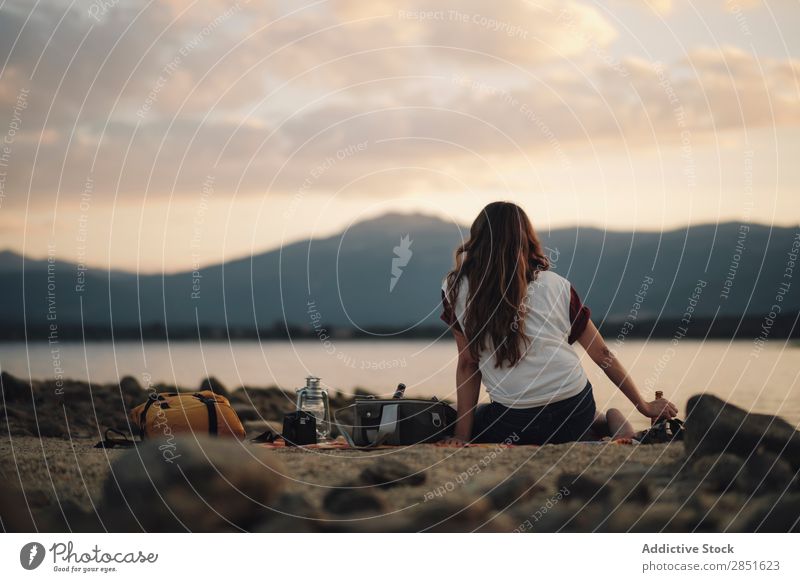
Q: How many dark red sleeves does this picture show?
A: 2